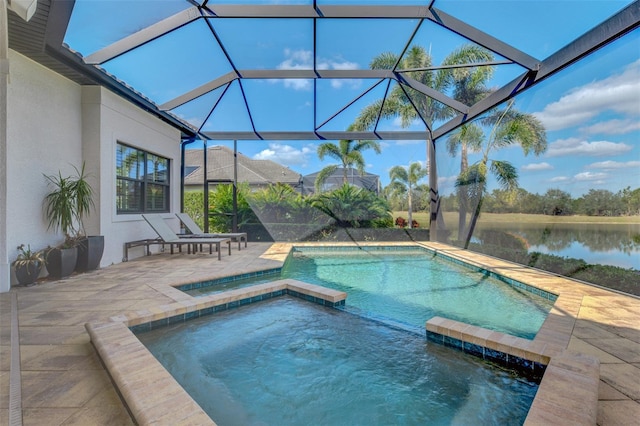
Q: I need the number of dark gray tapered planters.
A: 3